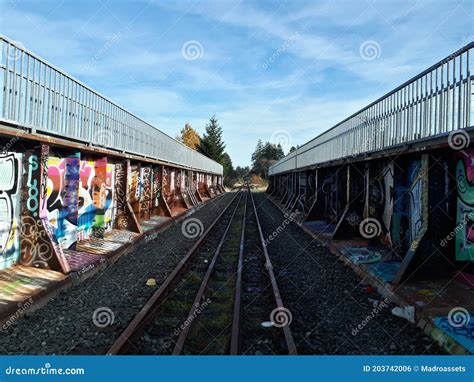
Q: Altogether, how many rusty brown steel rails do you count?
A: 4